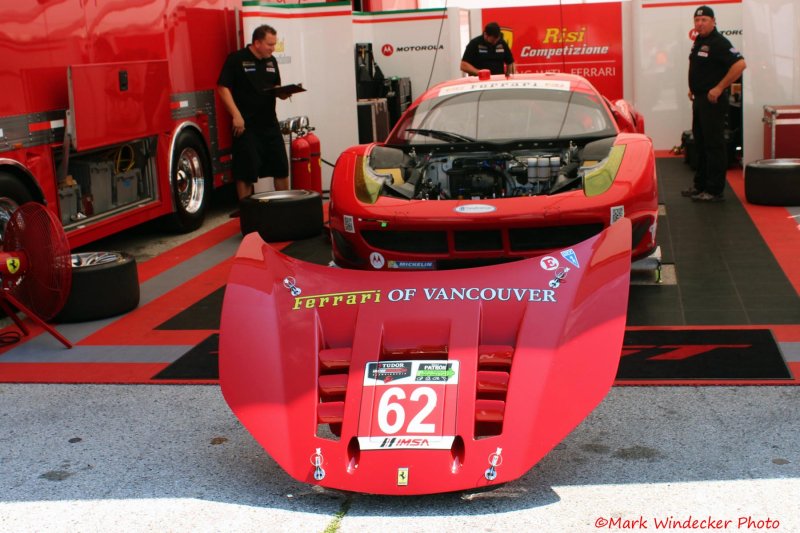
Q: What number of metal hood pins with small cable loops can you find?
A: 4